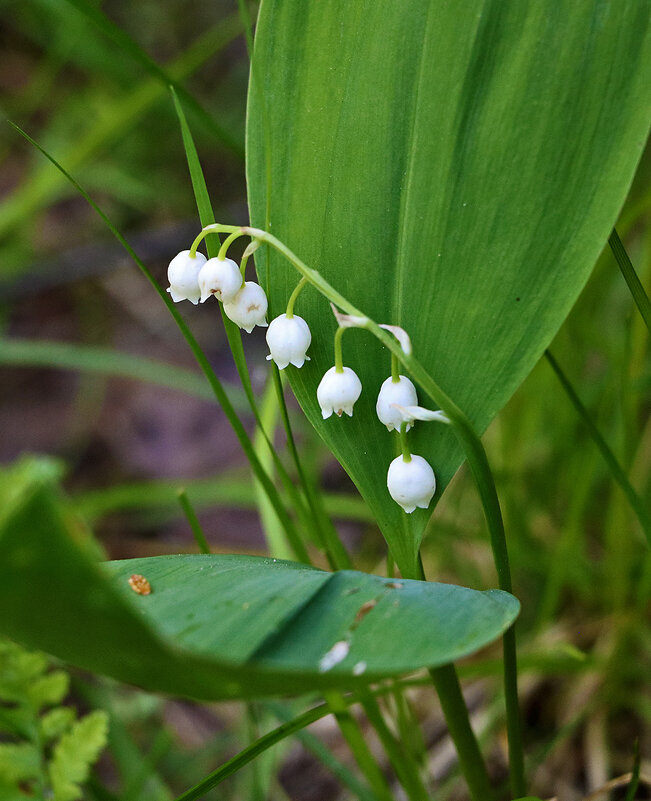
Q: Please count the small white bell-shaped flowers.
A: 7